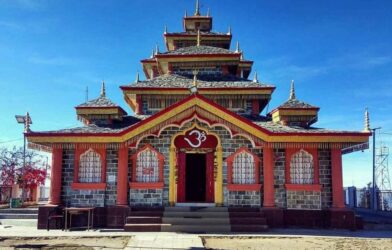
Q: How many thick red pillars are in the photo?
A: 4